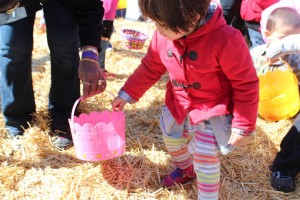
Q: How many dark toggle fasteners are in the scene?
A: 2